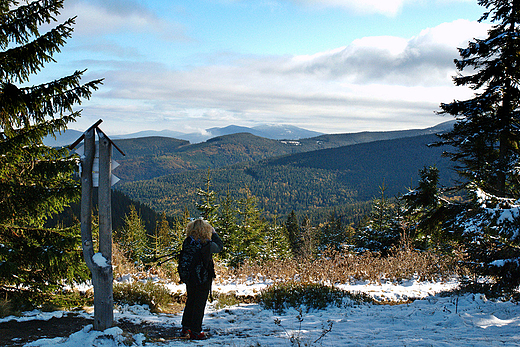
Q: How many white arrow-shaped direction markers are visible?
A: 3